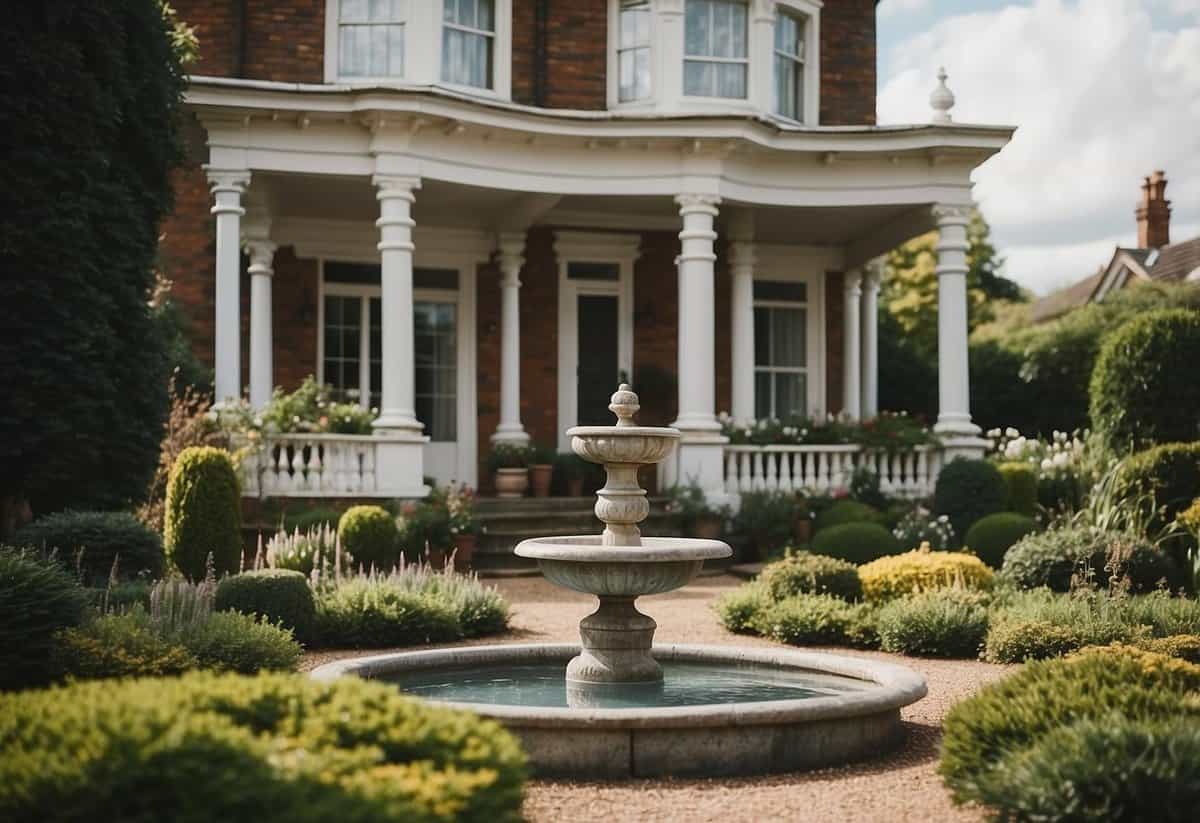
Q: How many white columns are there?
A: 9